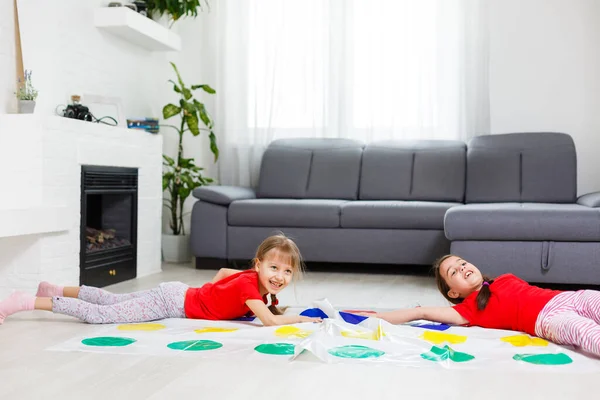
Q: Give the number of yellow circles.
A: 6